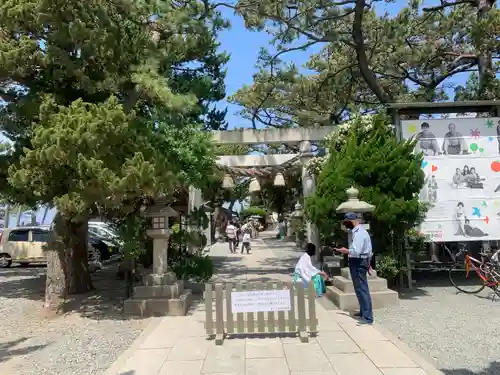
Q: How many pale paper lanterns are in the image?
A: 3